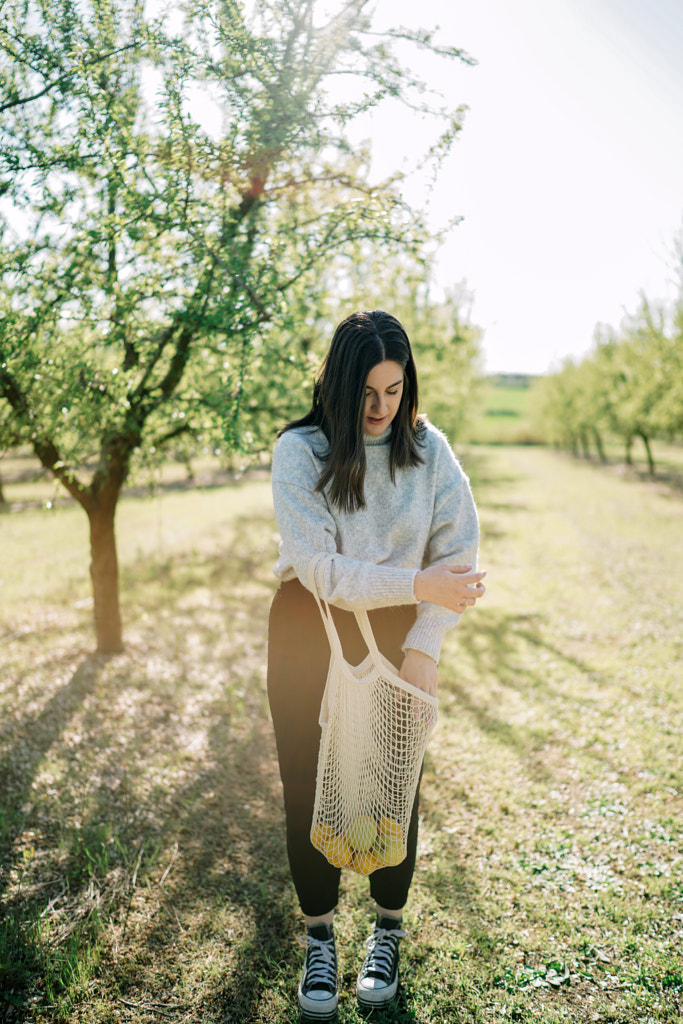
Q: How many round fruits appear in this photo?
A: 6